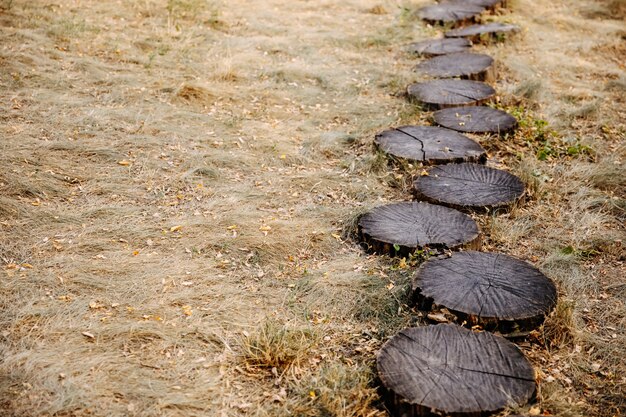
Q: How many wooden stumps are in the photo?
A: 12